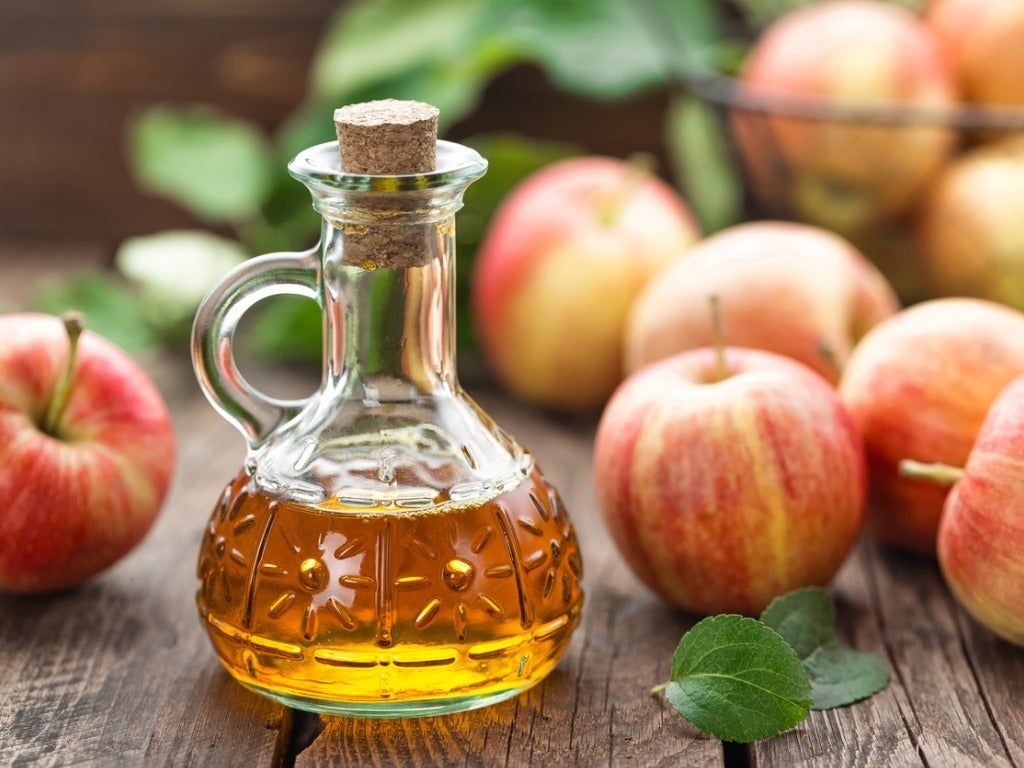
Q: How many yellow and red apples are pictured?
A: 9